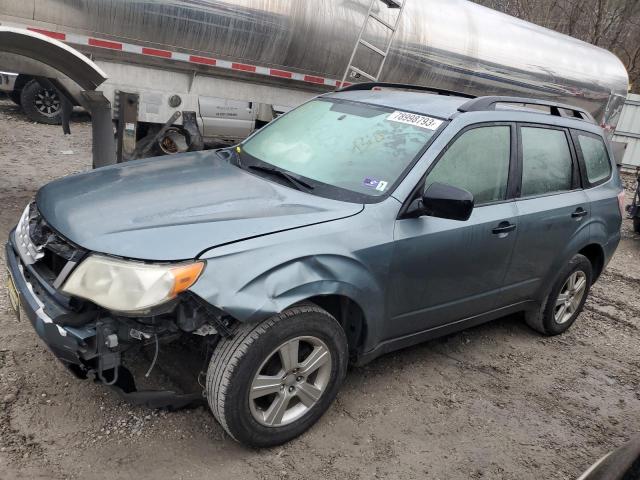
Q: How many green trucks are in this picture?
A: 0